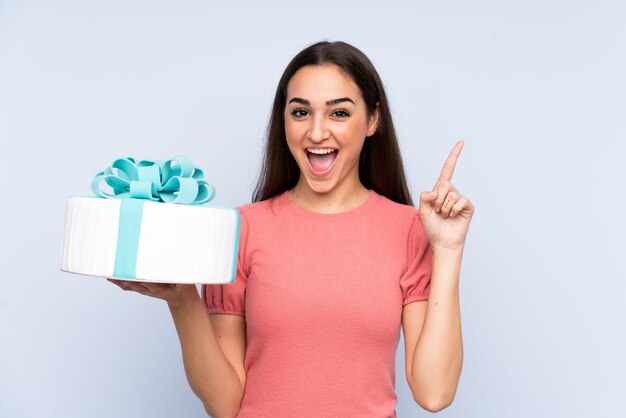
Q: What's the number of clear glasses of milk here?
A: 0